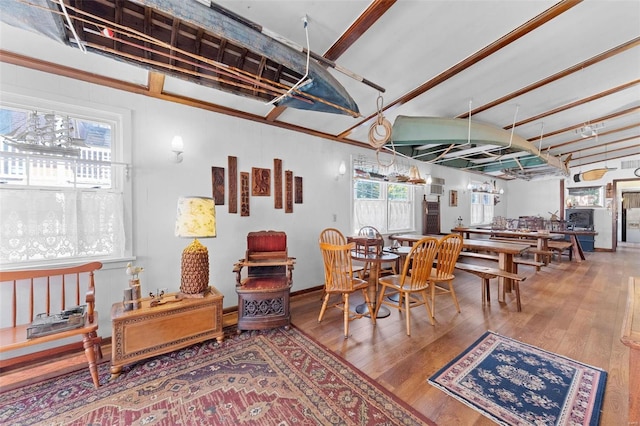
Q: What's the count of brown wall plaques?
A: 7